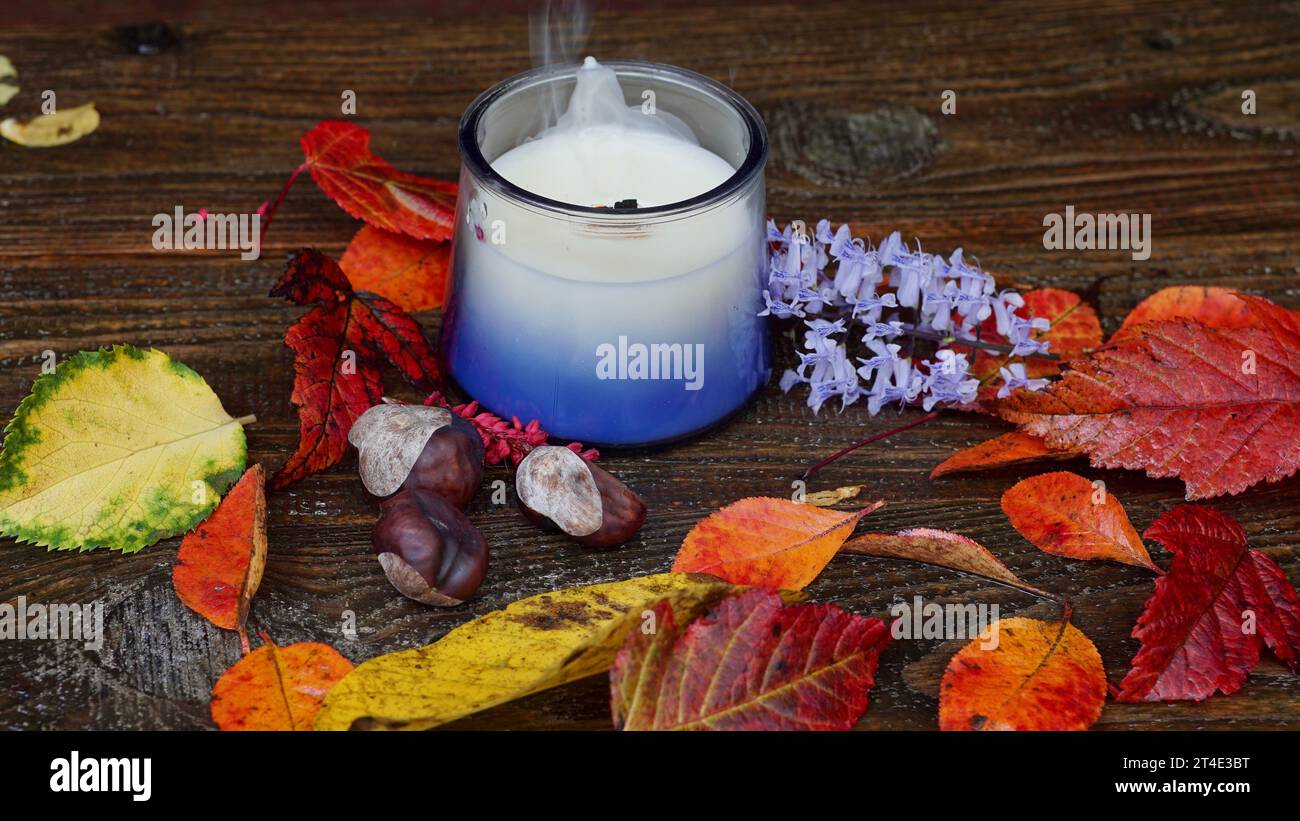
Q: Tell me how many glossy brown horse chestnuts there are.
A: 3